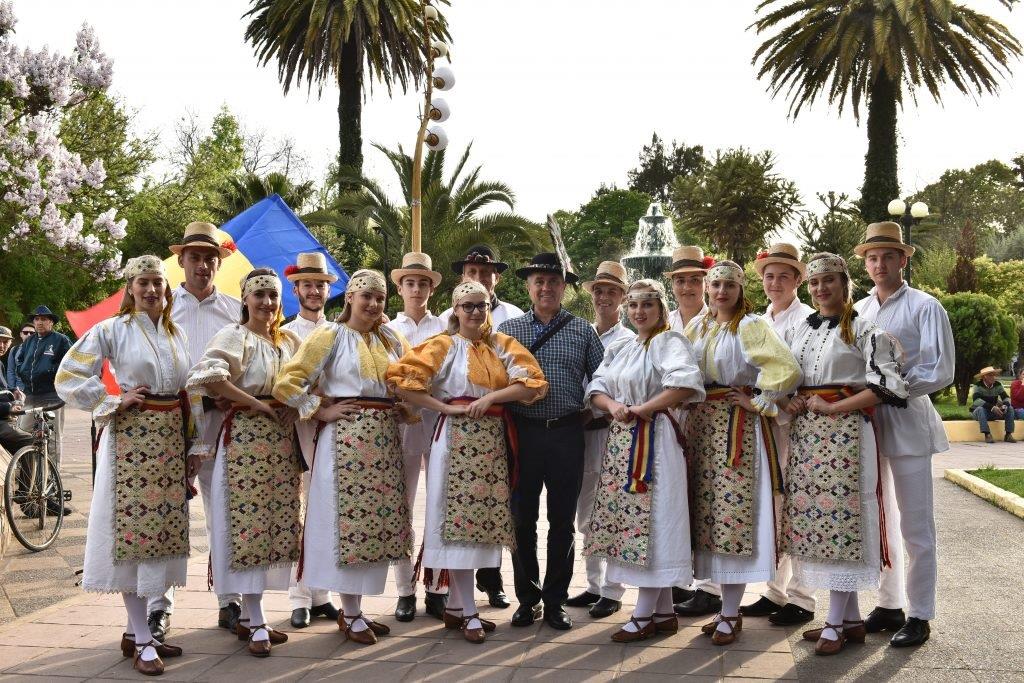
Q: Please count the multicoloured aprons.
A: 7